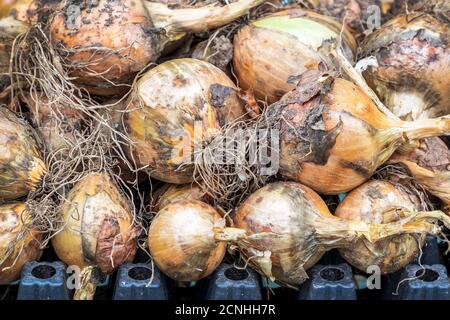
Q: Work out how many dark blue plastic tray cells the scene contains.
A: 5